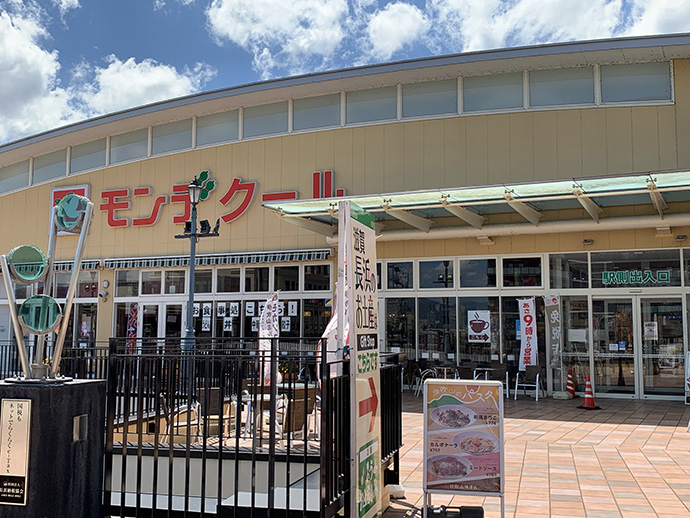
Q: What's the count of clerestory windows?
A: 13